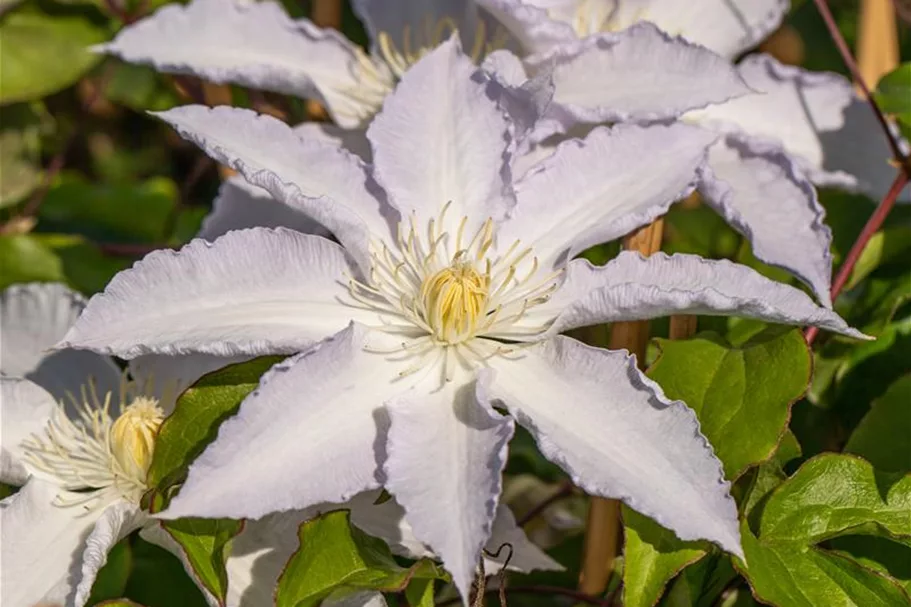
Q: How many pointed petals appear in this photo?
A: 8